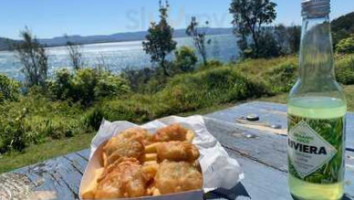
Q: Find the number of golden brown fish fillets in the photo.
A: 6